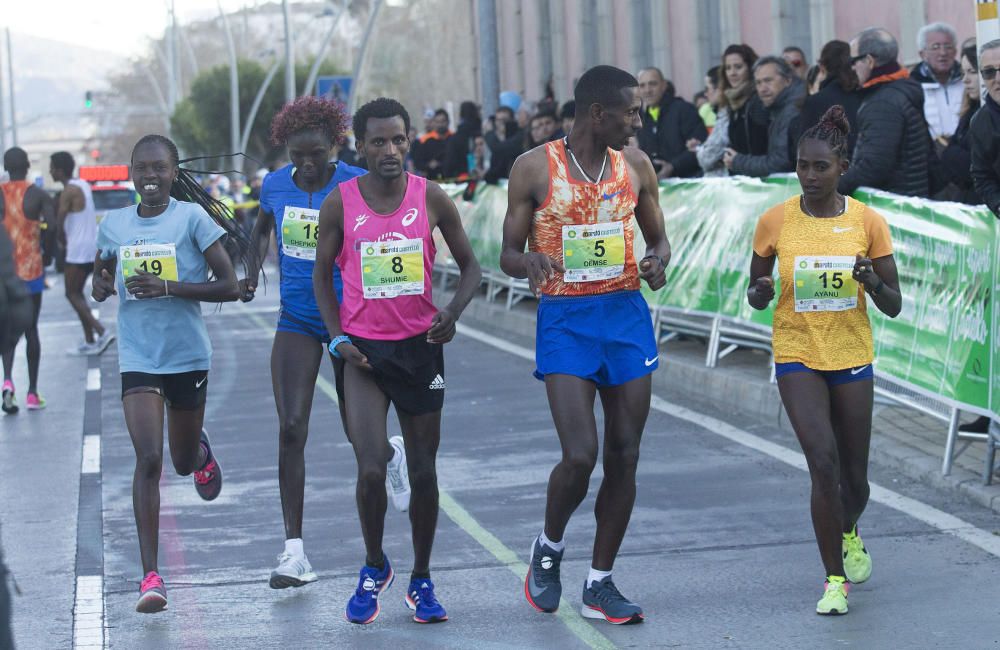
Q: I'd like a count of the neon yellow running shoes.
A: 2